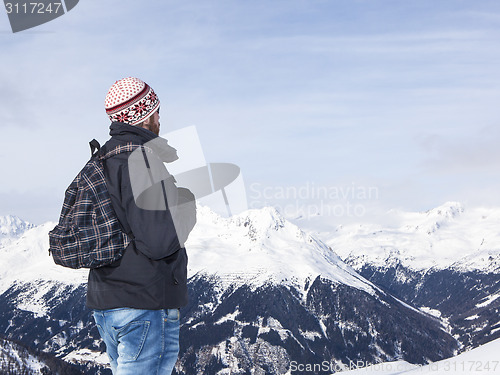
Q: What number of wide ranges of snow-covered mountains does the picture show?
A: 2